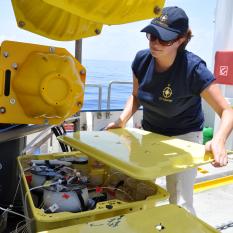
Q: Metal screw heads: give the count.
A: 11